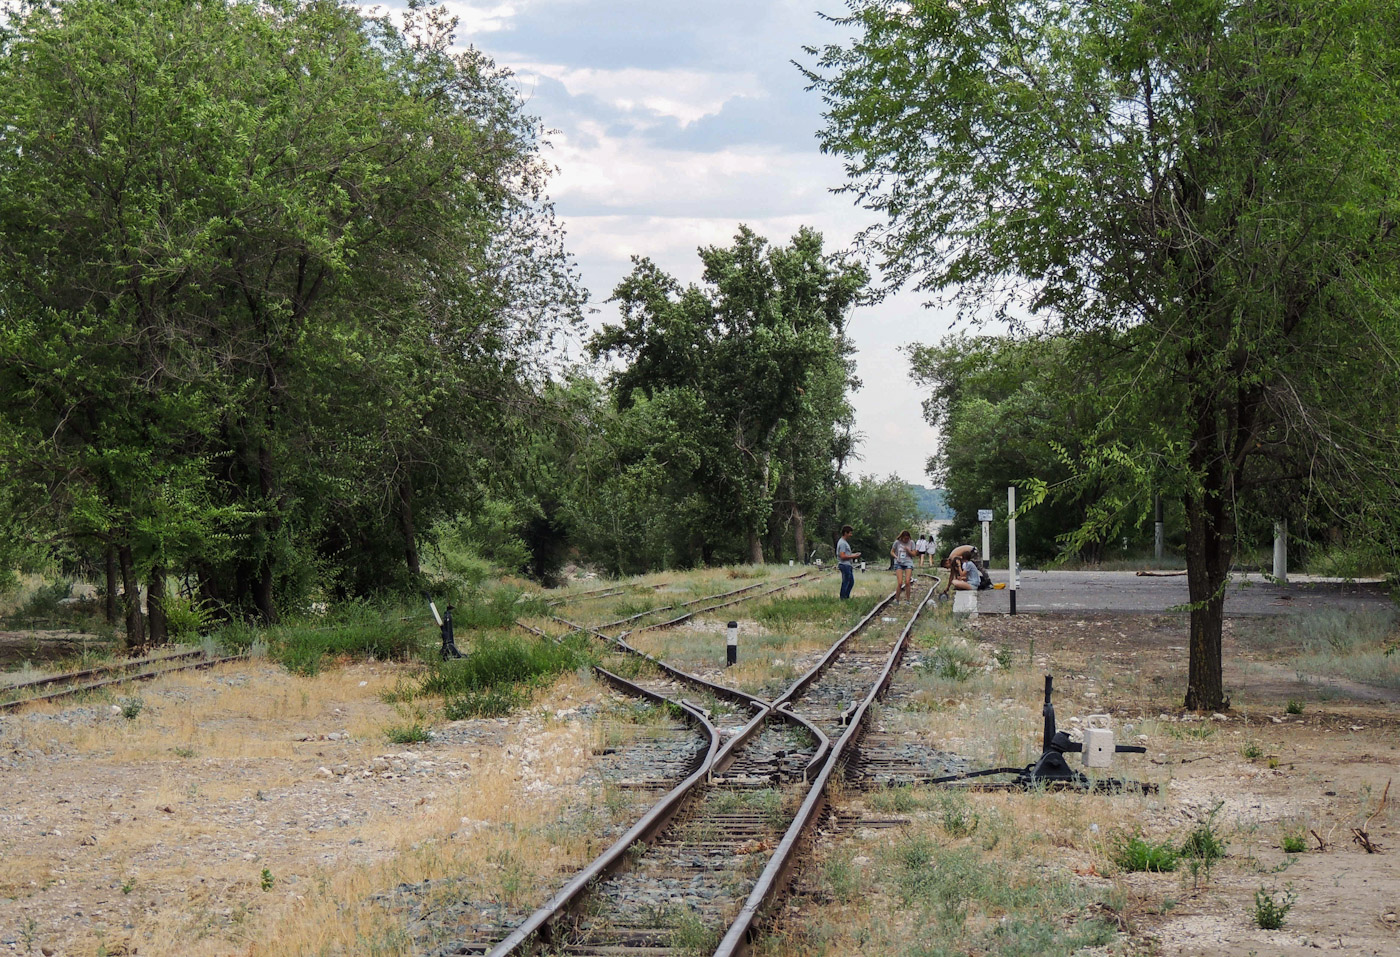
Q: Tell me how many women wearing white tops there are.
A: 2